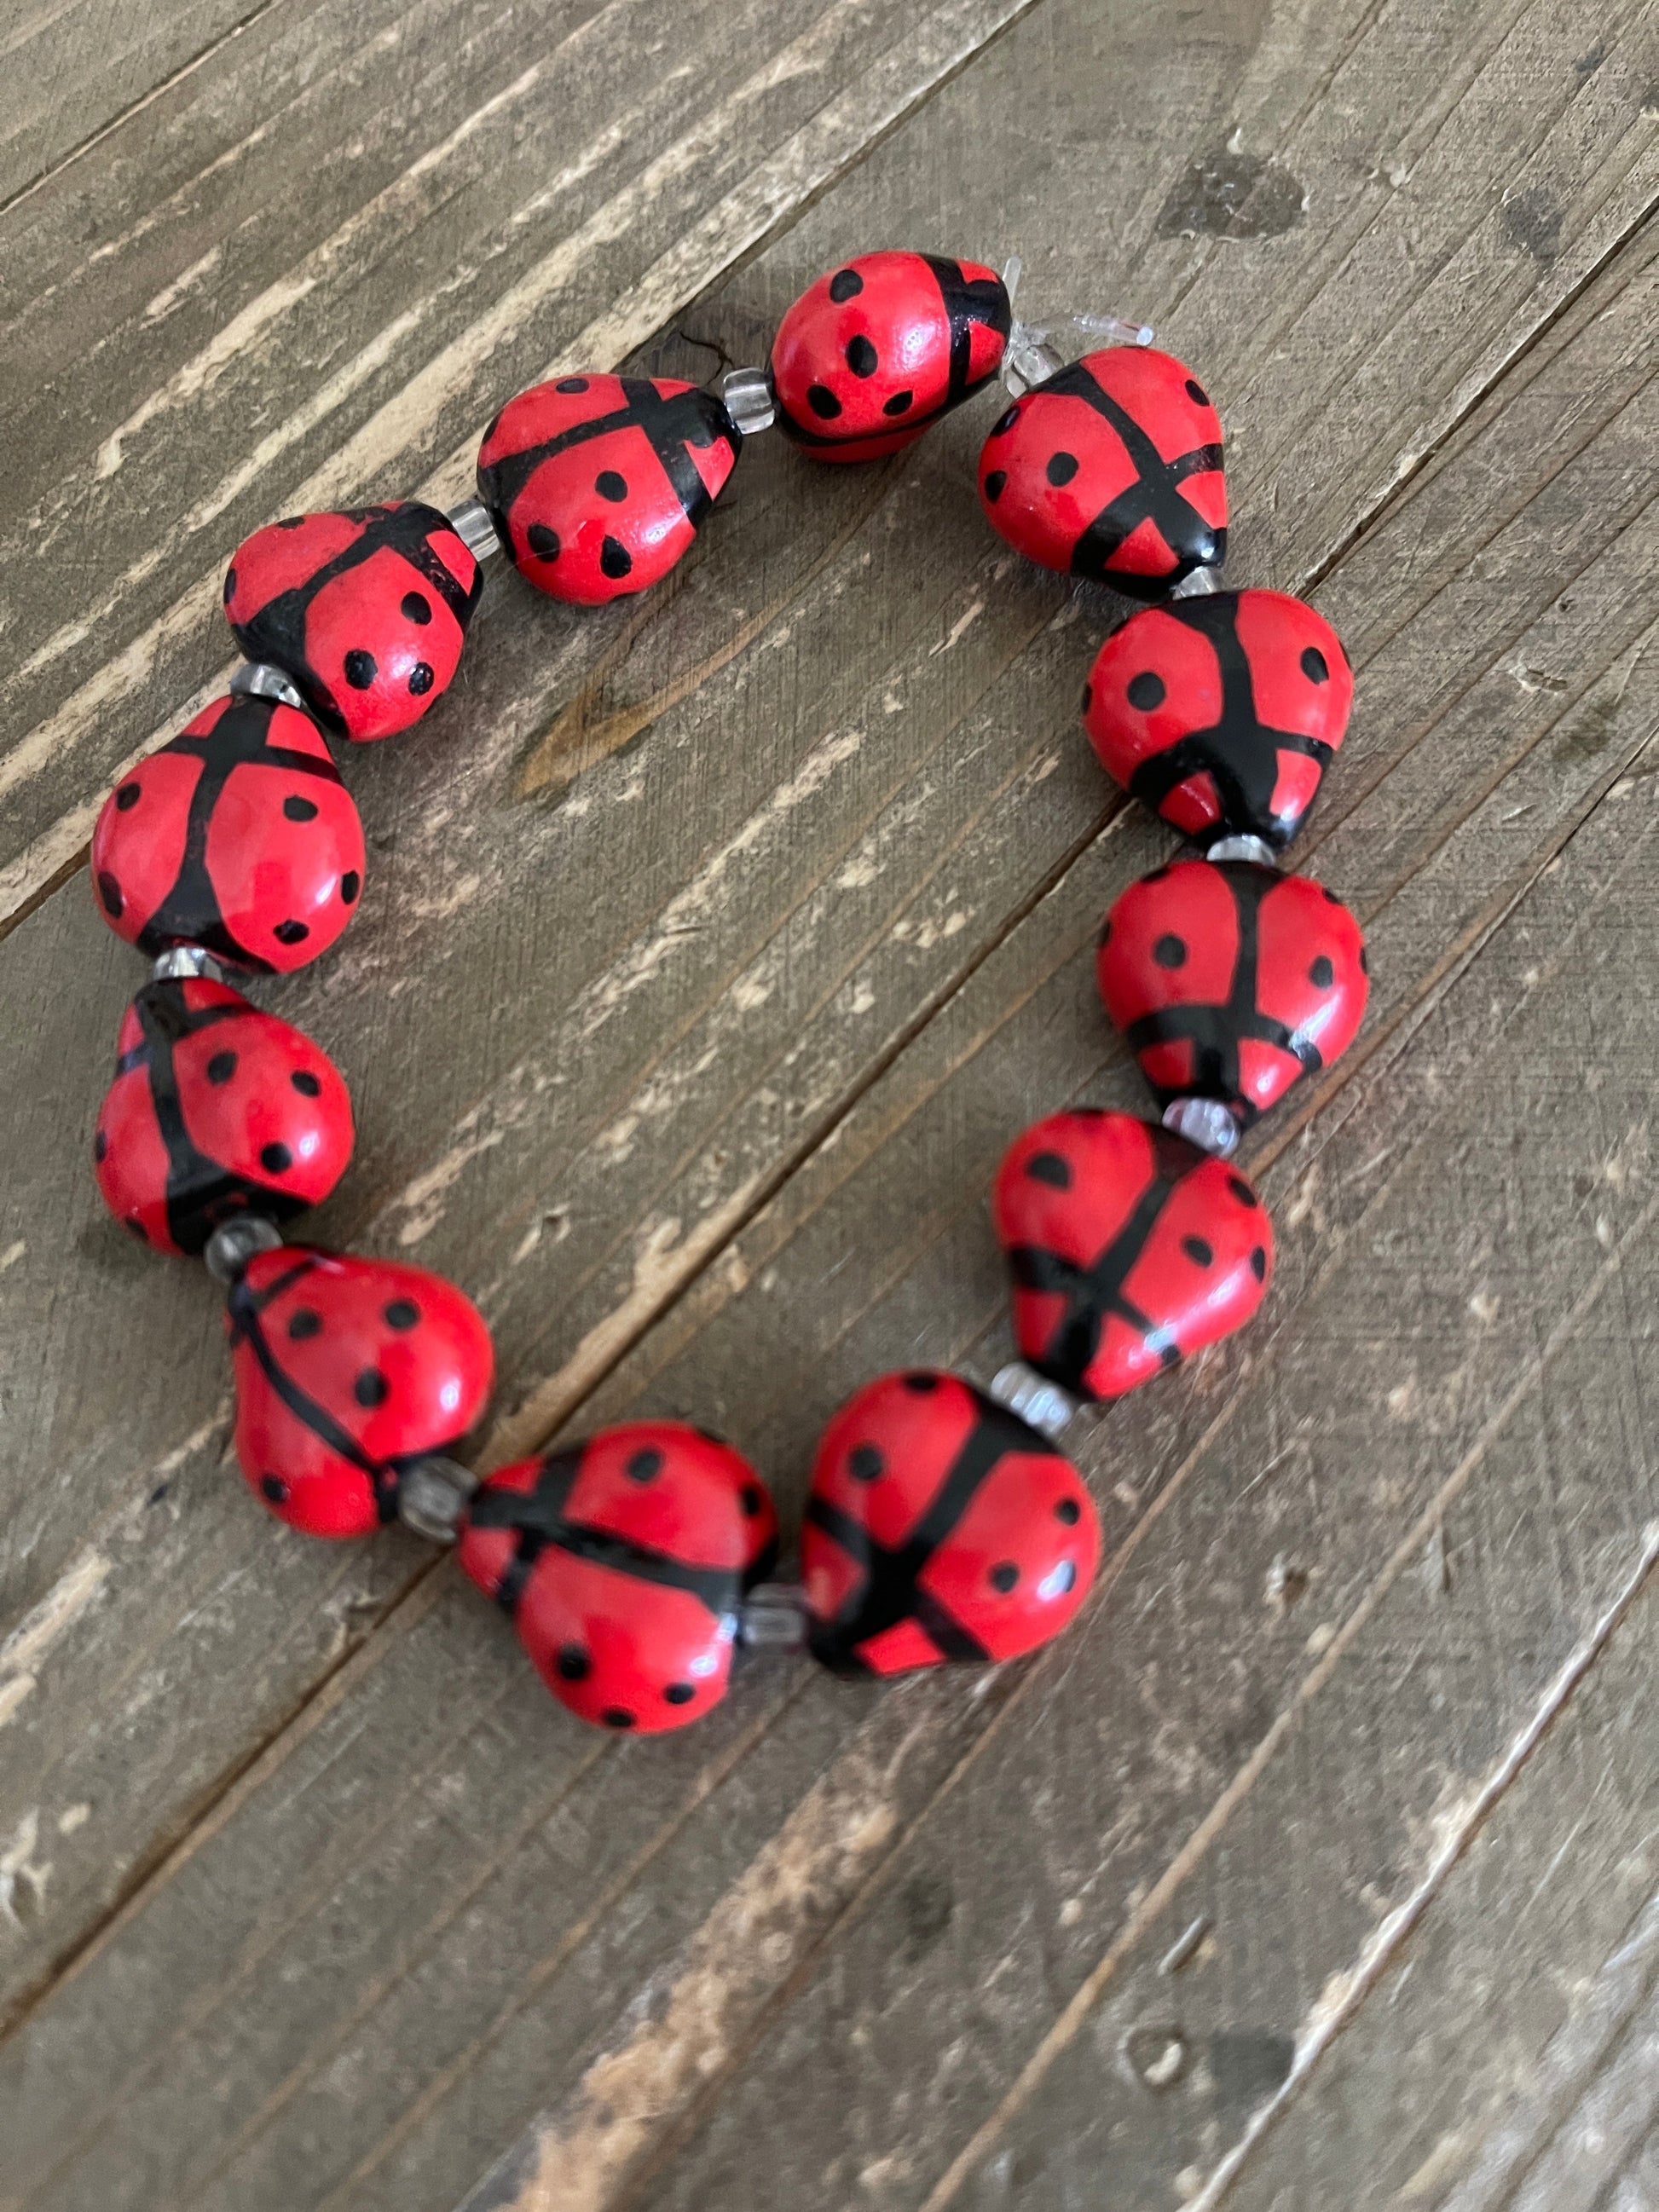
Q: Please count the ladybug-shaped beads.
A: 12